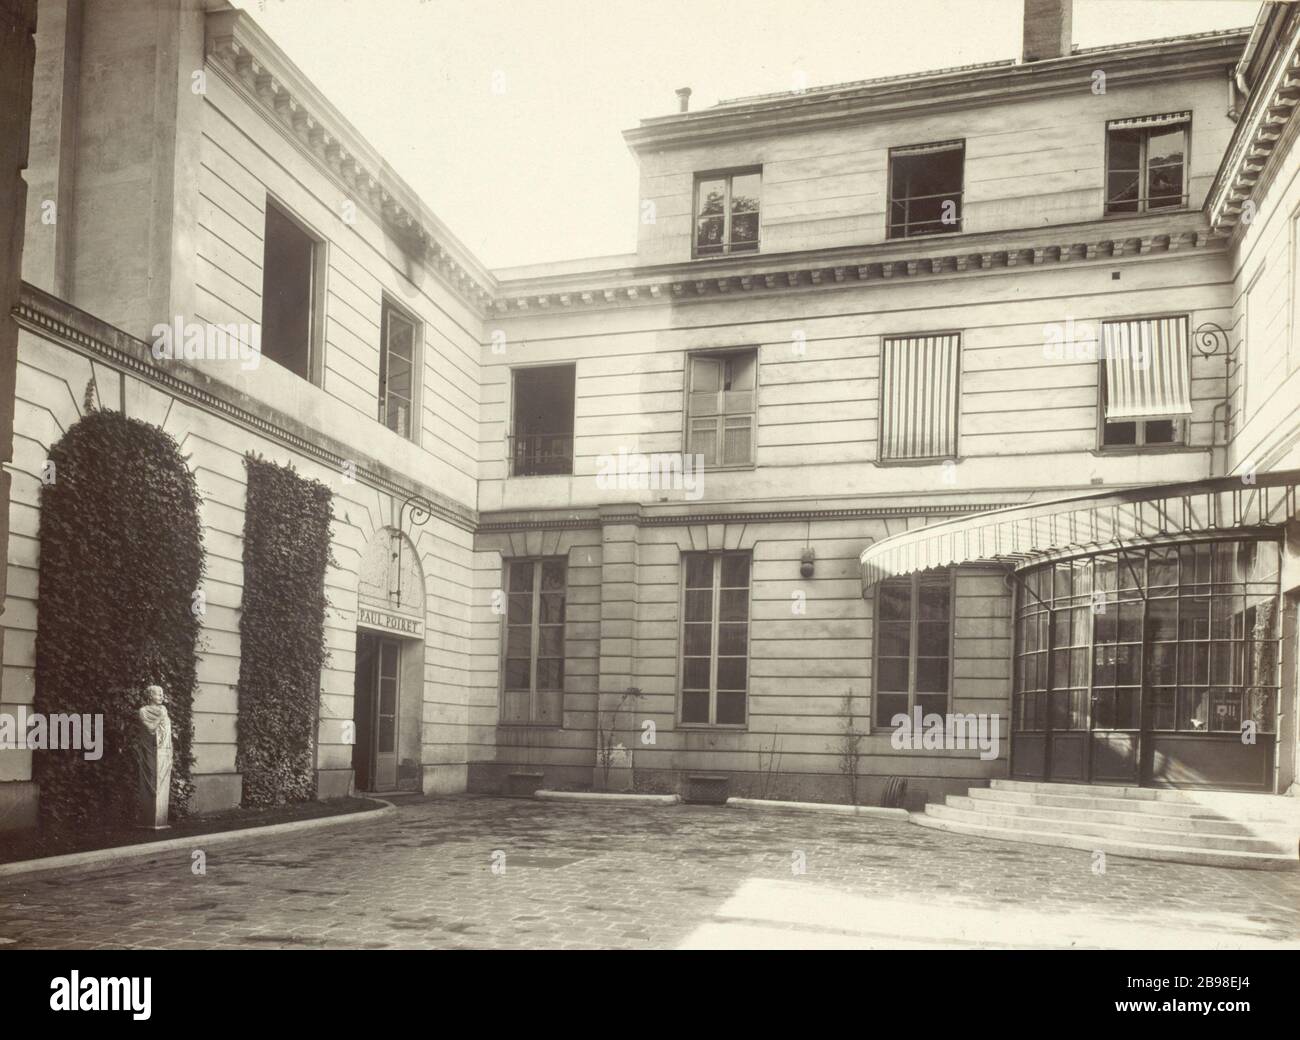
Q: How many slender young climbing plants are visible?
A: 3